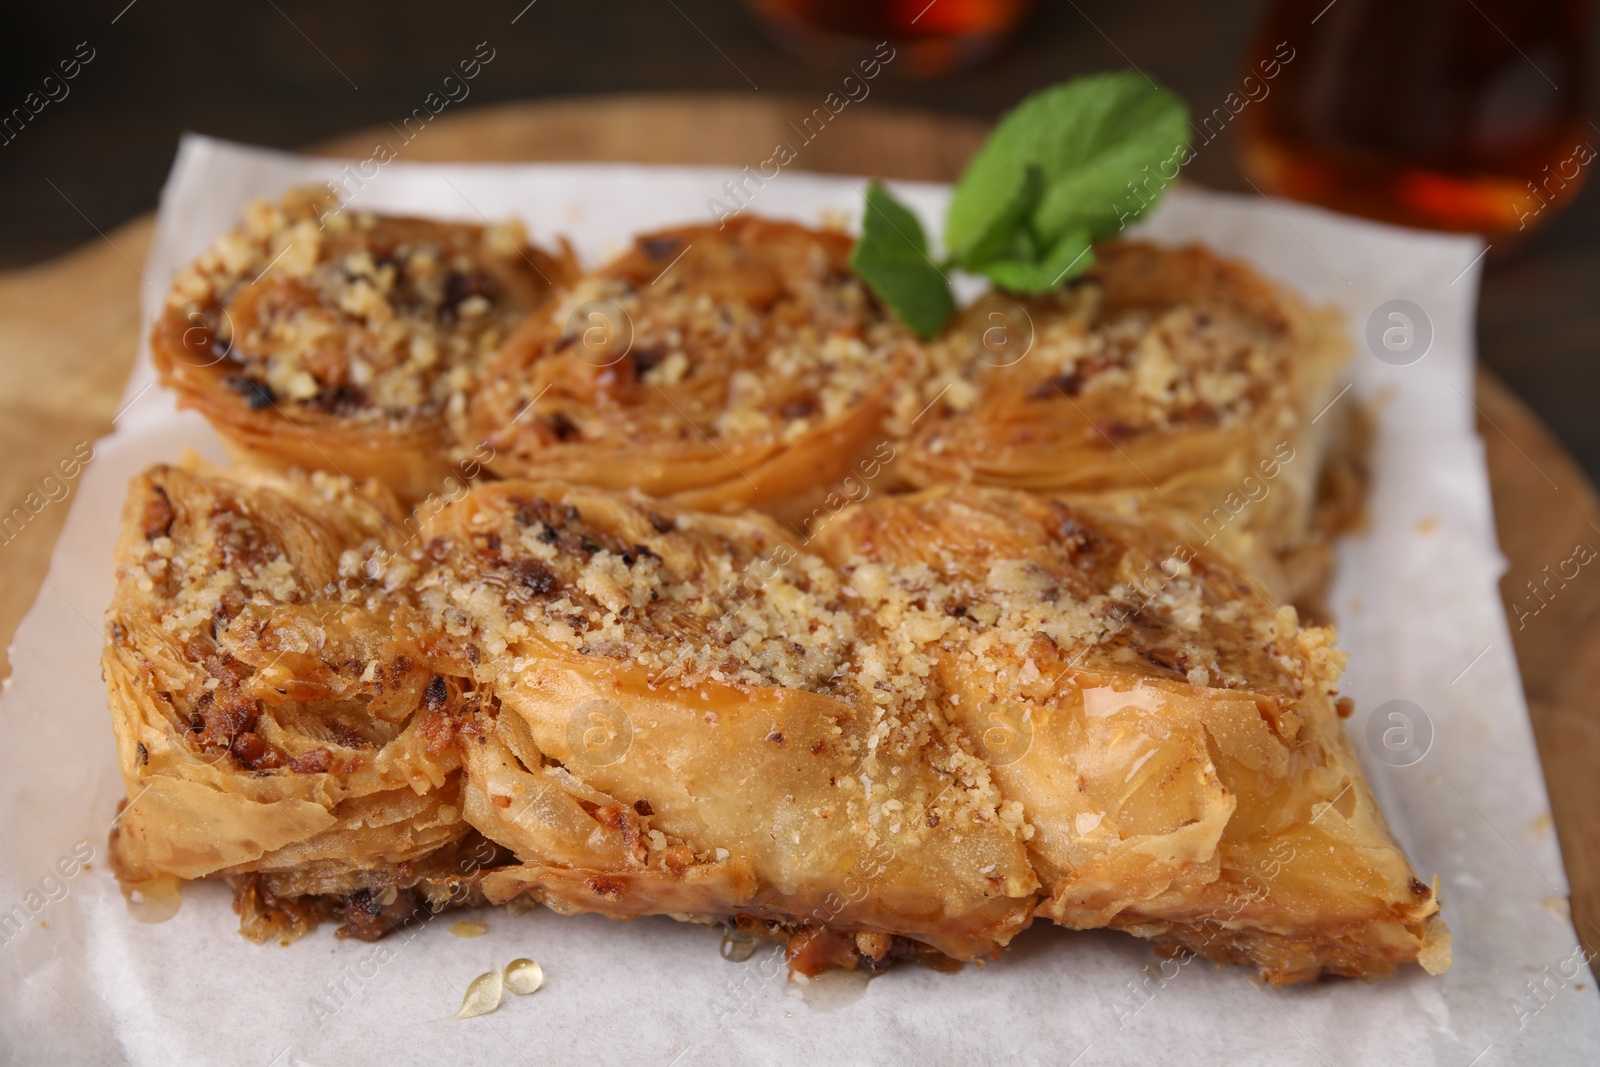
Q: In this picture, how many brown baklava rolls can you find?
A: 6